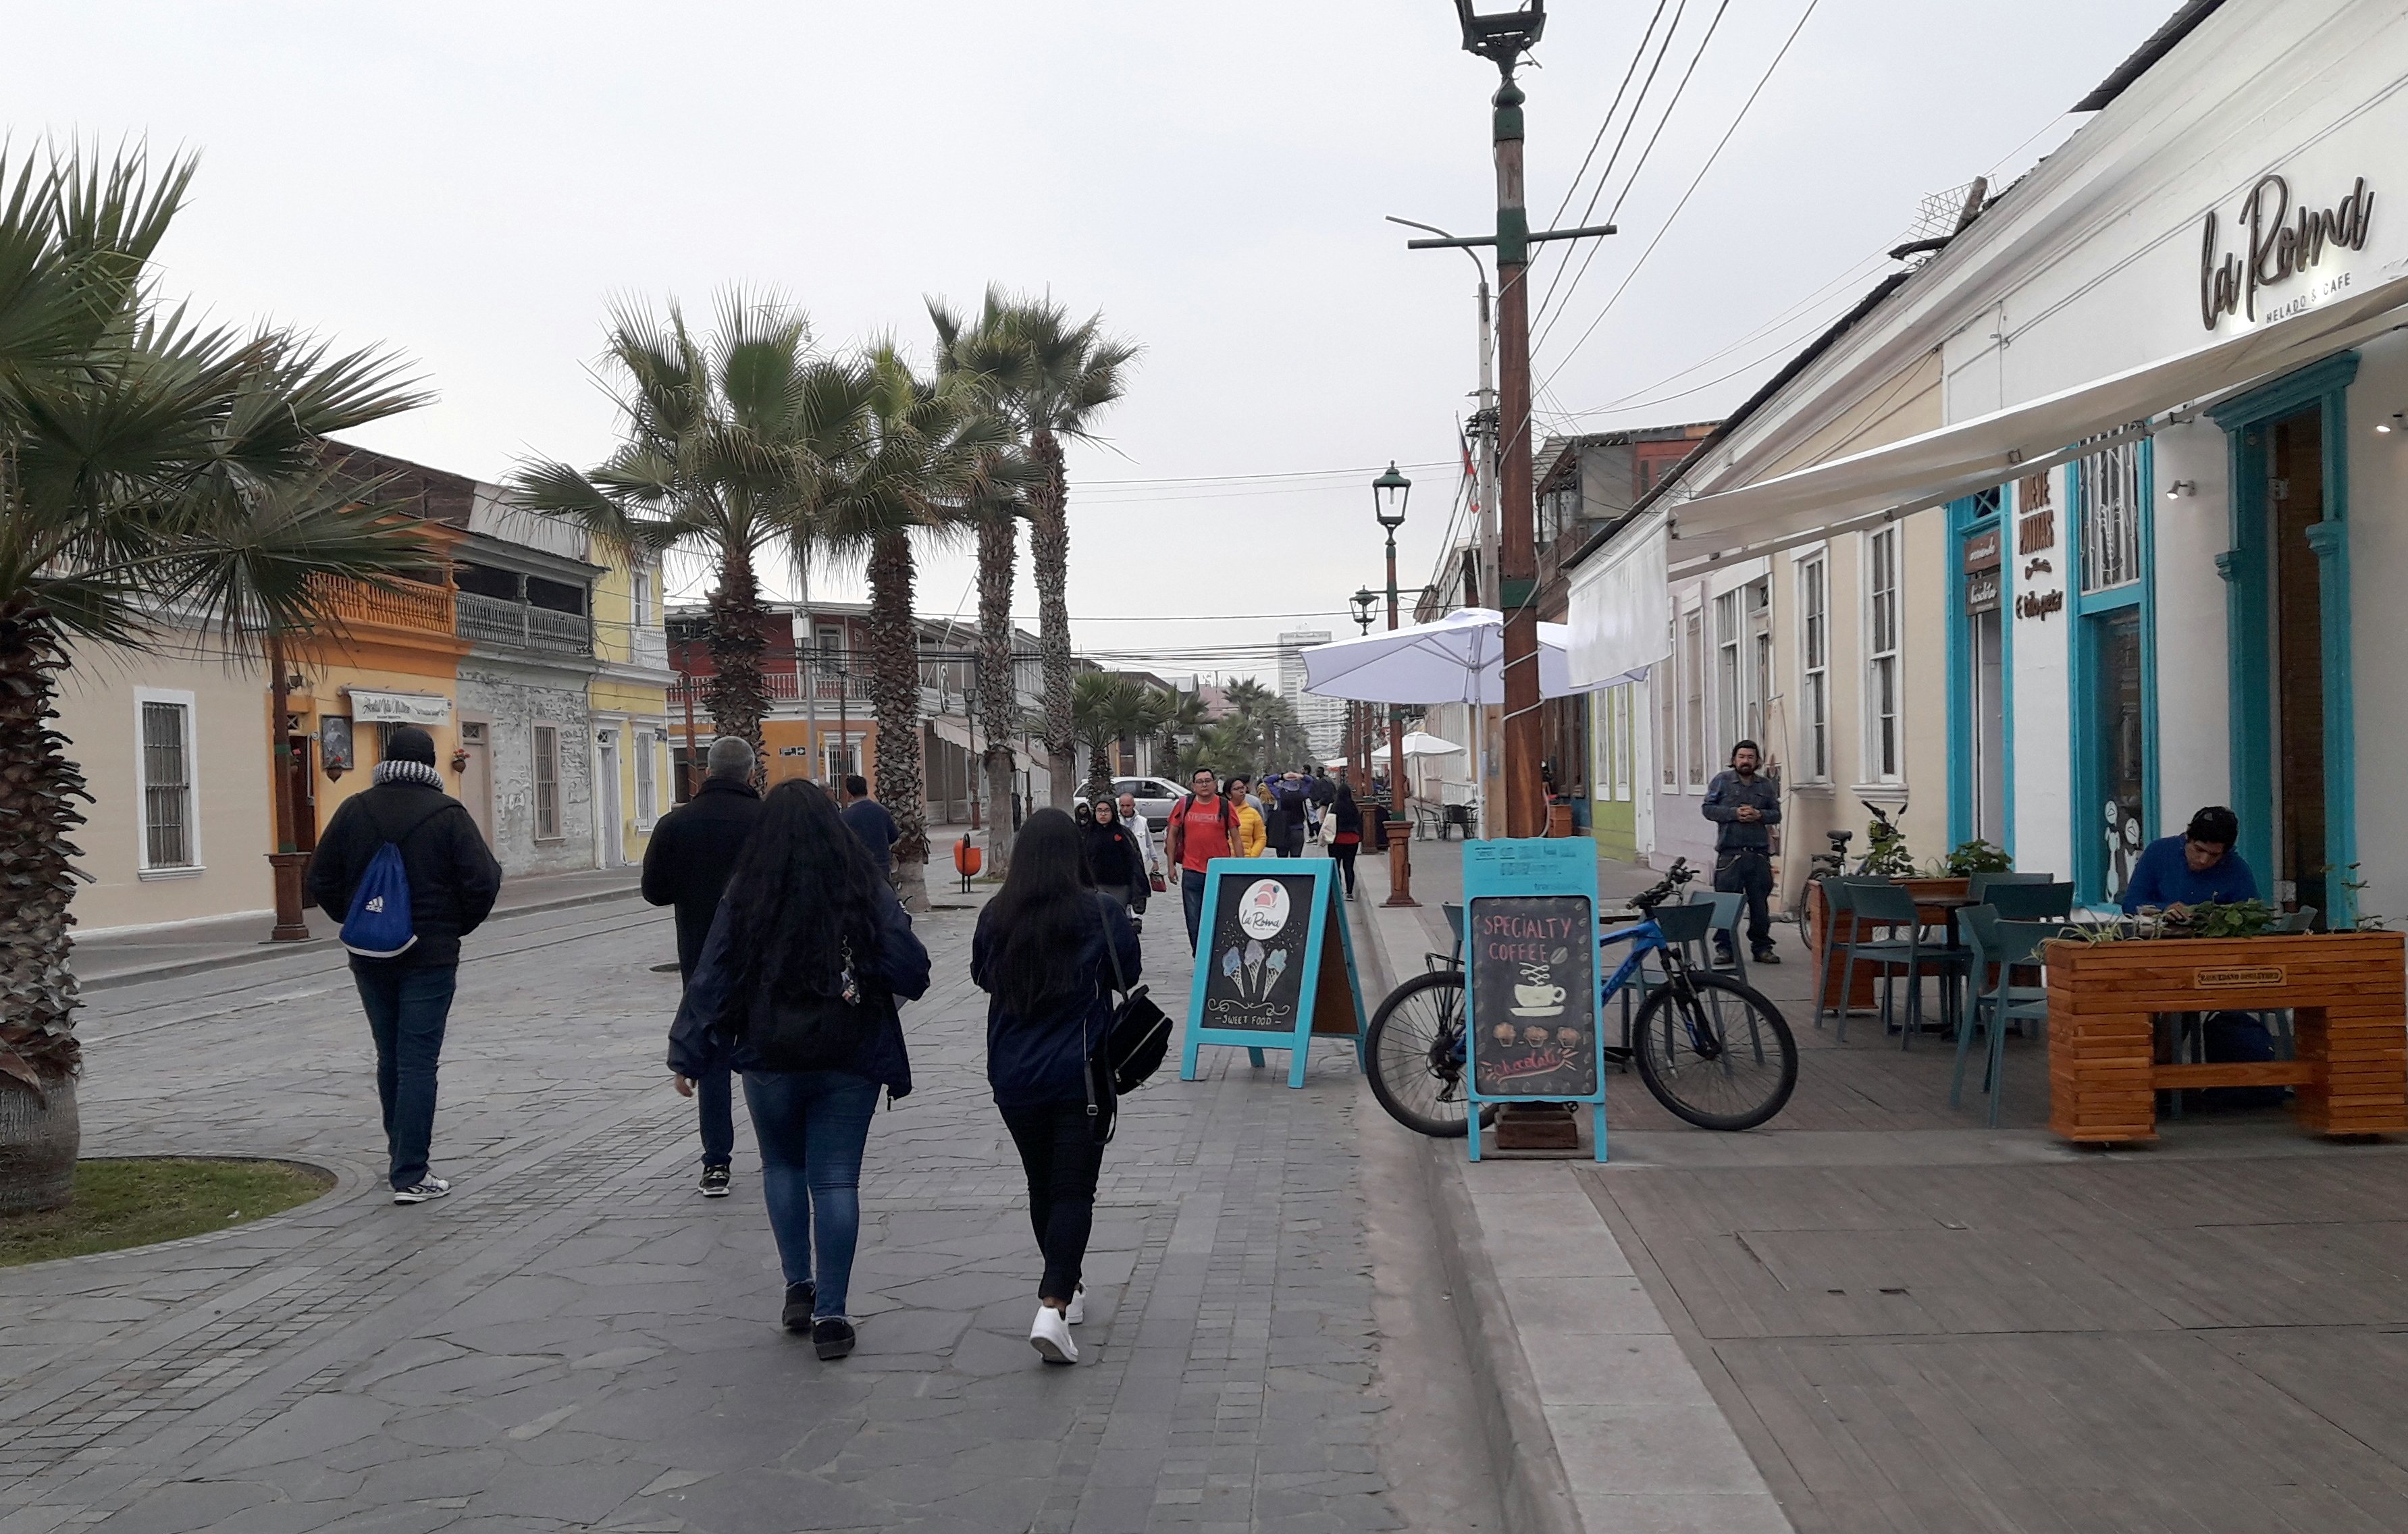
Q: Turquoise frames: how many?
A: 5